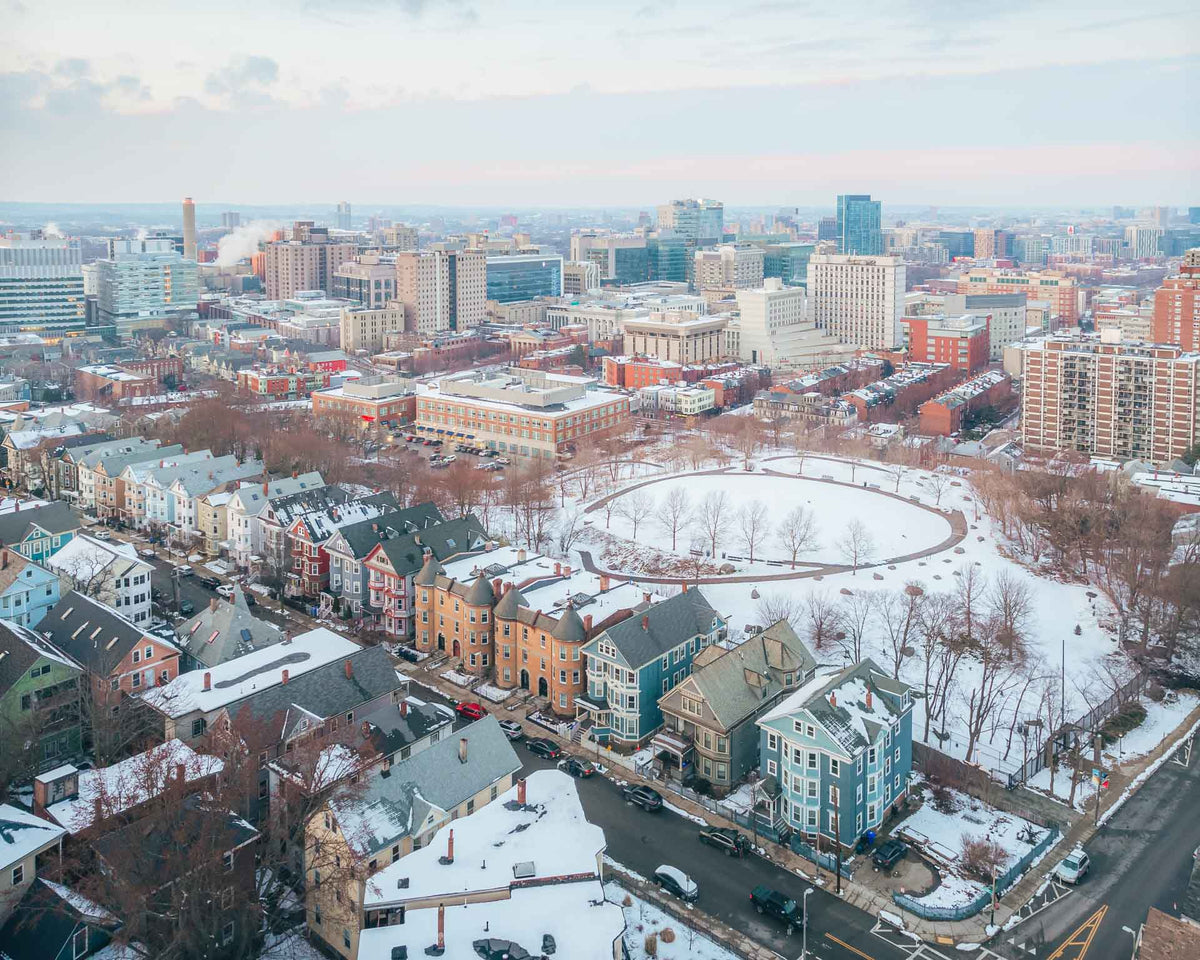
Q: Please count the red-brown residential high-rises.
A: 2